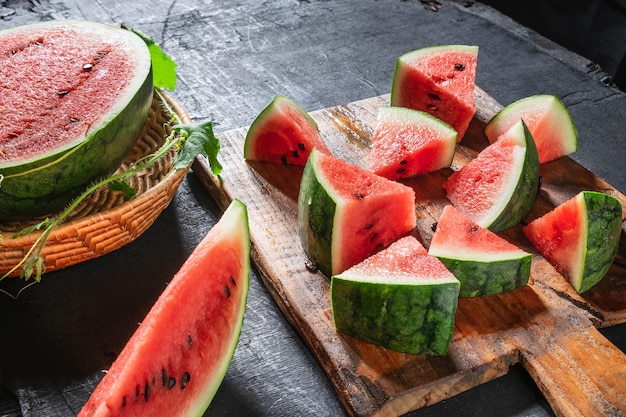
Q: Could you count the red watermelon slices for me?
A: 10